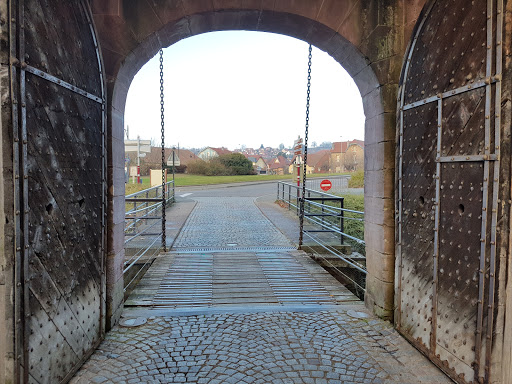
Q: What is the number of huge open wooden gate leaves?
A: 2